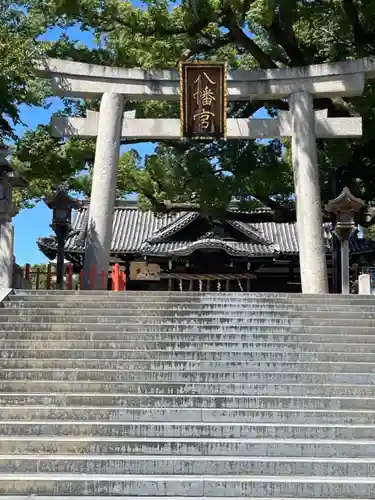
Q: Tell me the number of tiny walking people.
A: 0